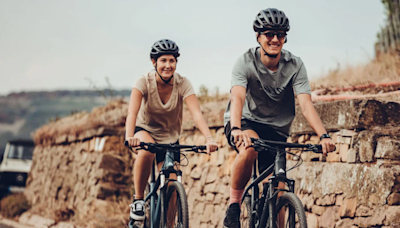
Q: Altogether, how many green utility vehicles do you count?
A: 0